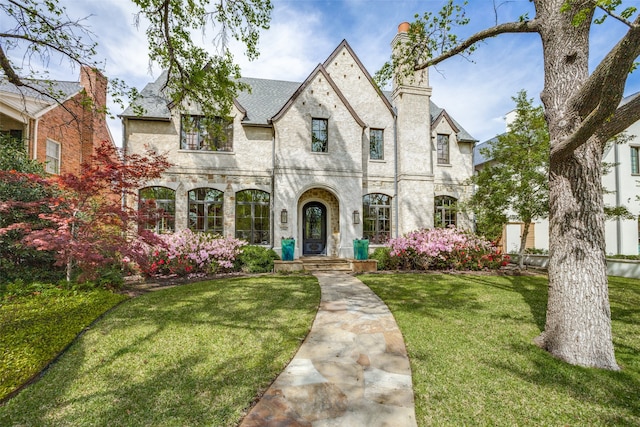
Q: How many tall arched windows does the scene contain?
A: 5